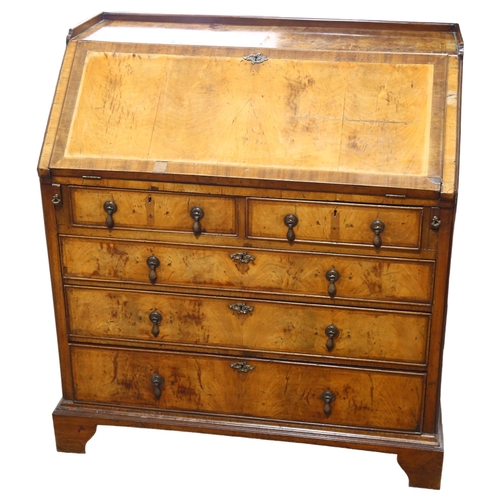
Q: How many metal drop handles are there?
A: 10